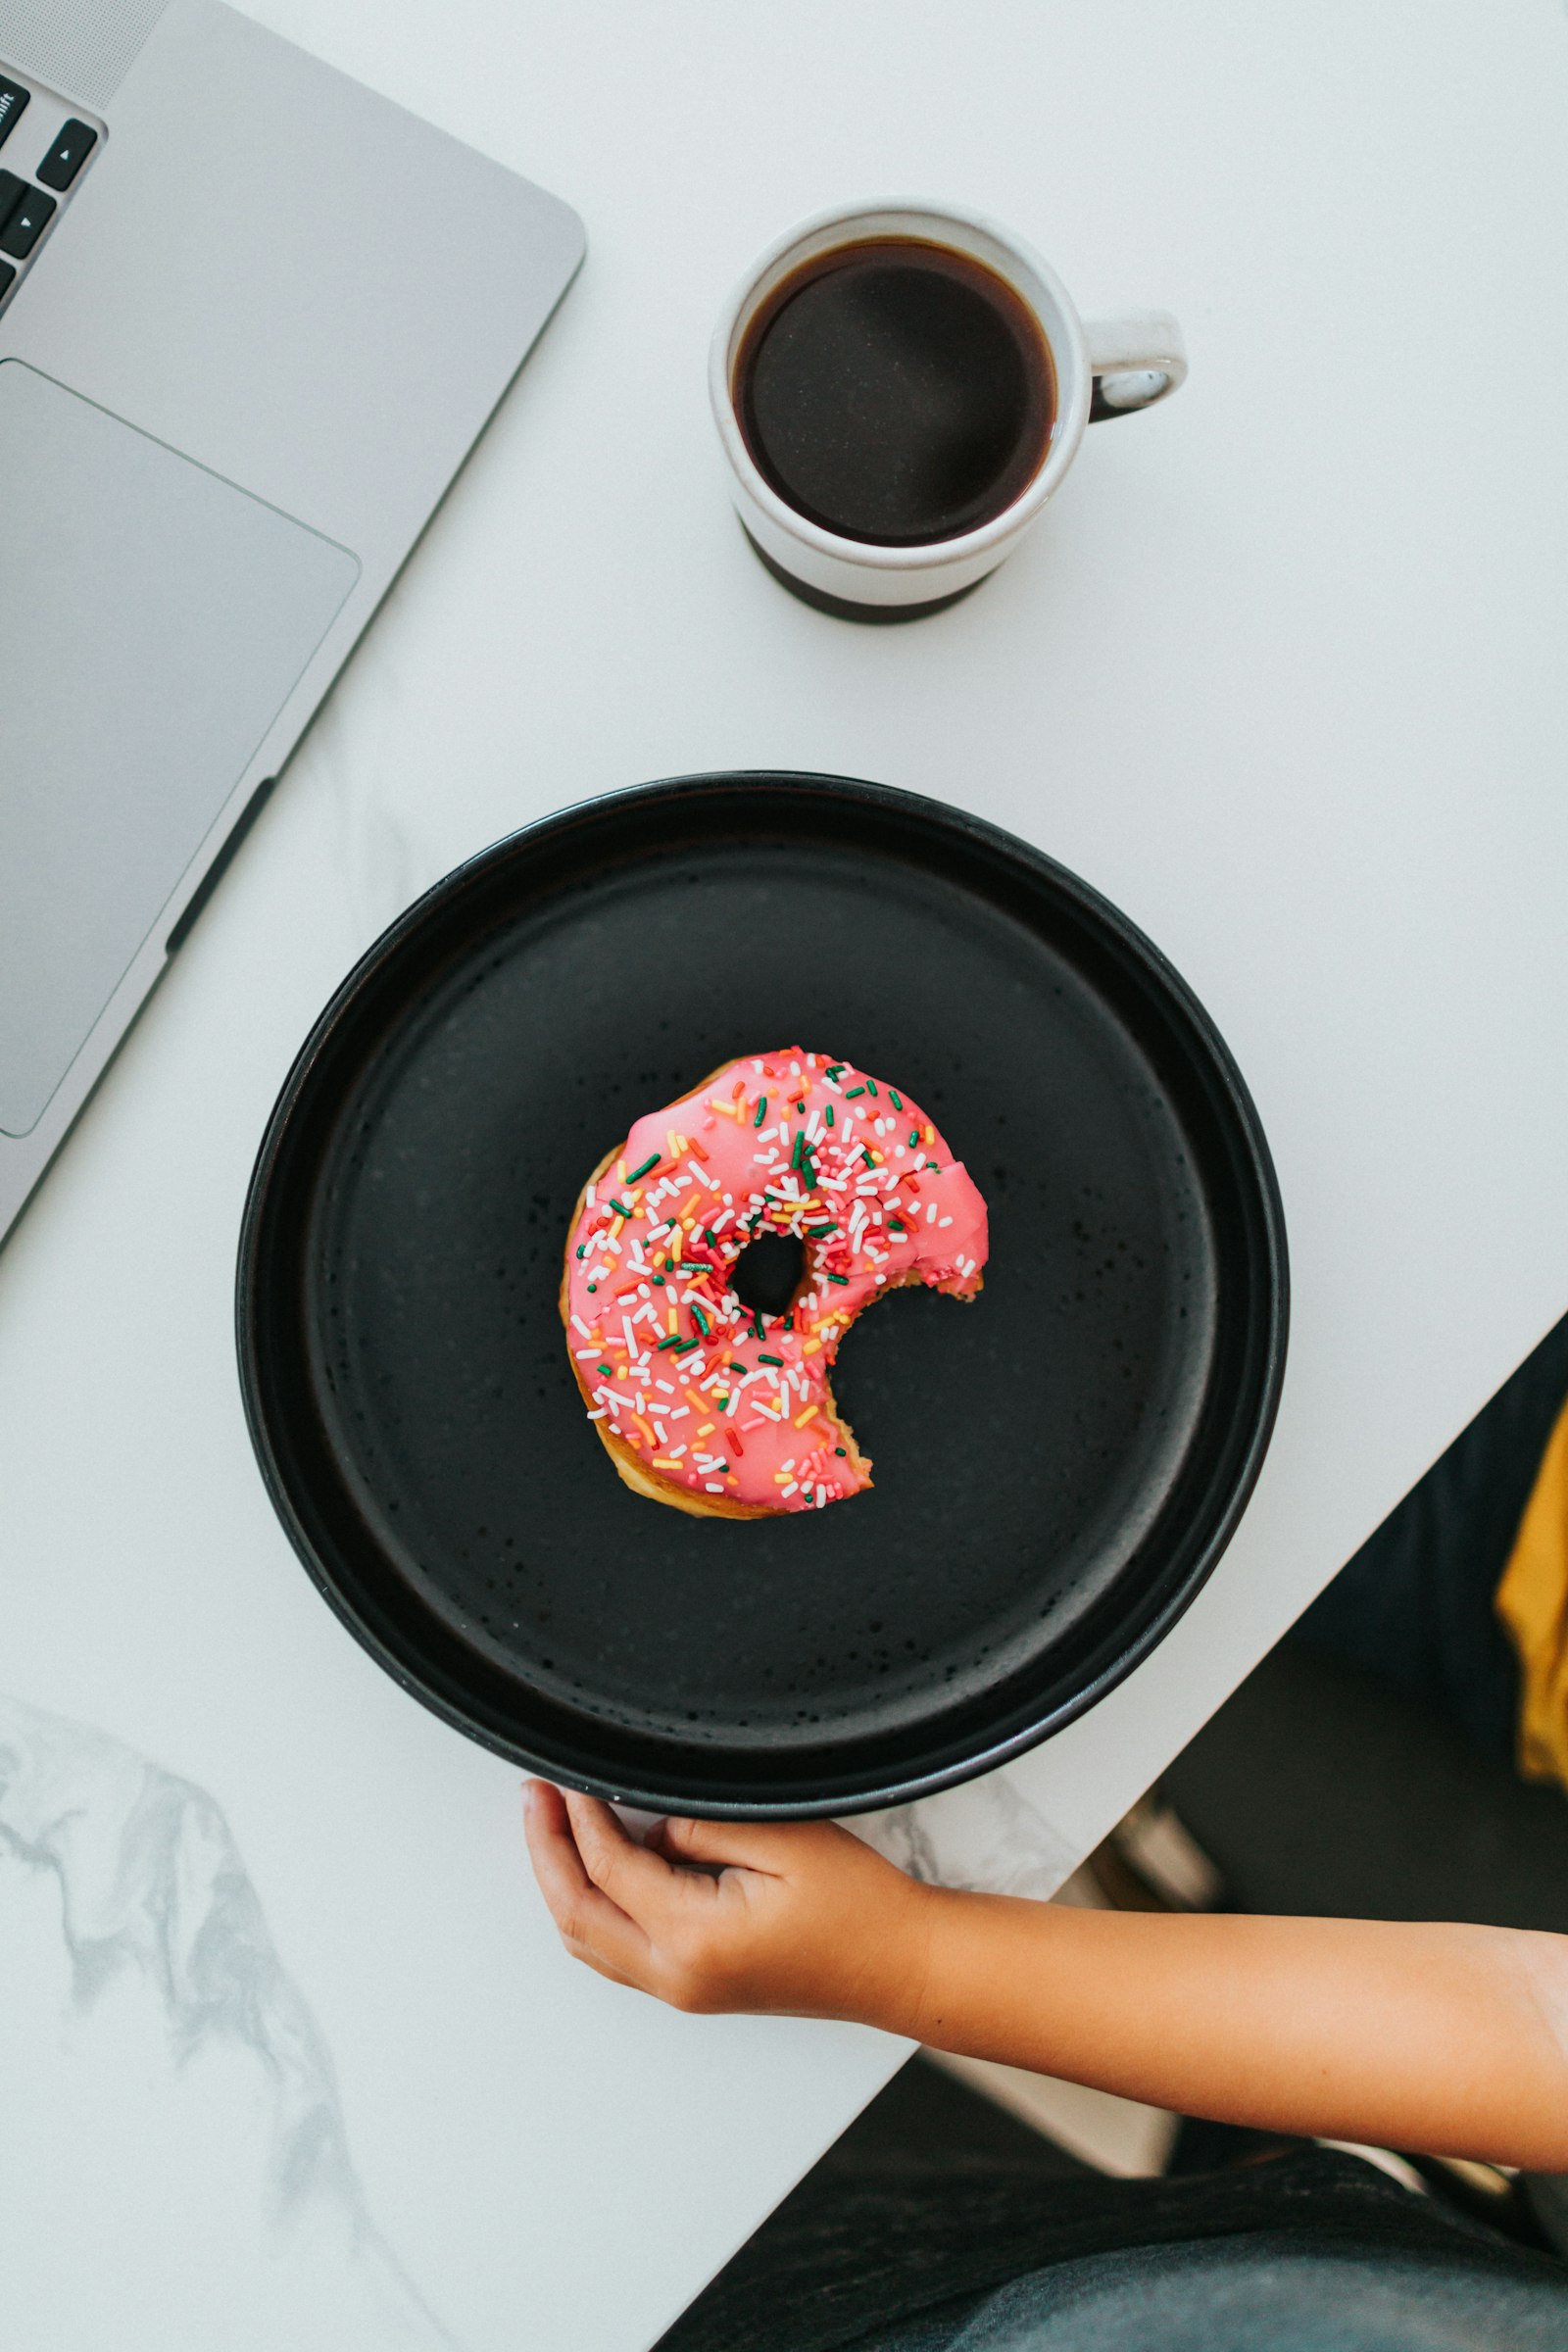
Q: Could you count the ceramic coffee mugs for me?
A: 1